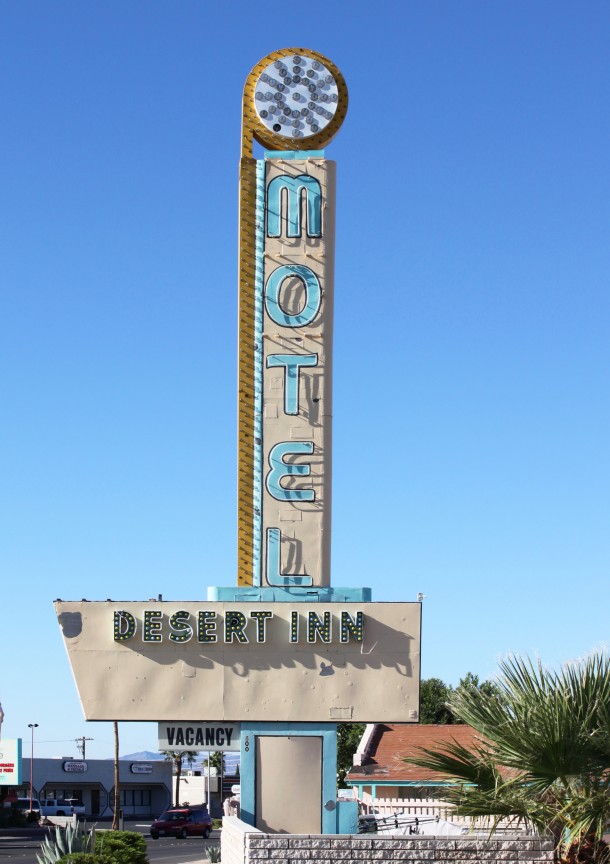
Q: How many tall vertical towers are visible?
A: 1